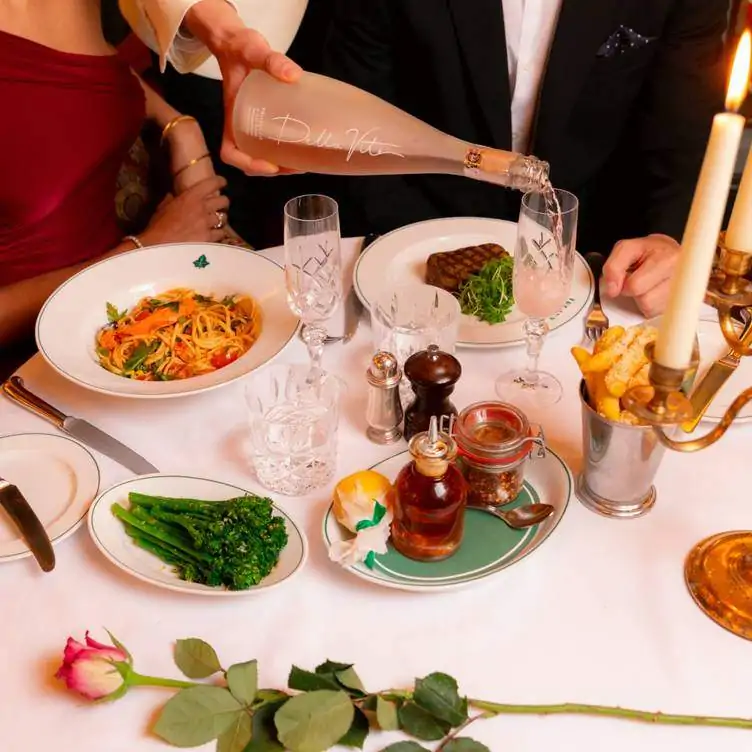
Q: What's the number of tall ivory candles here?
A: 2